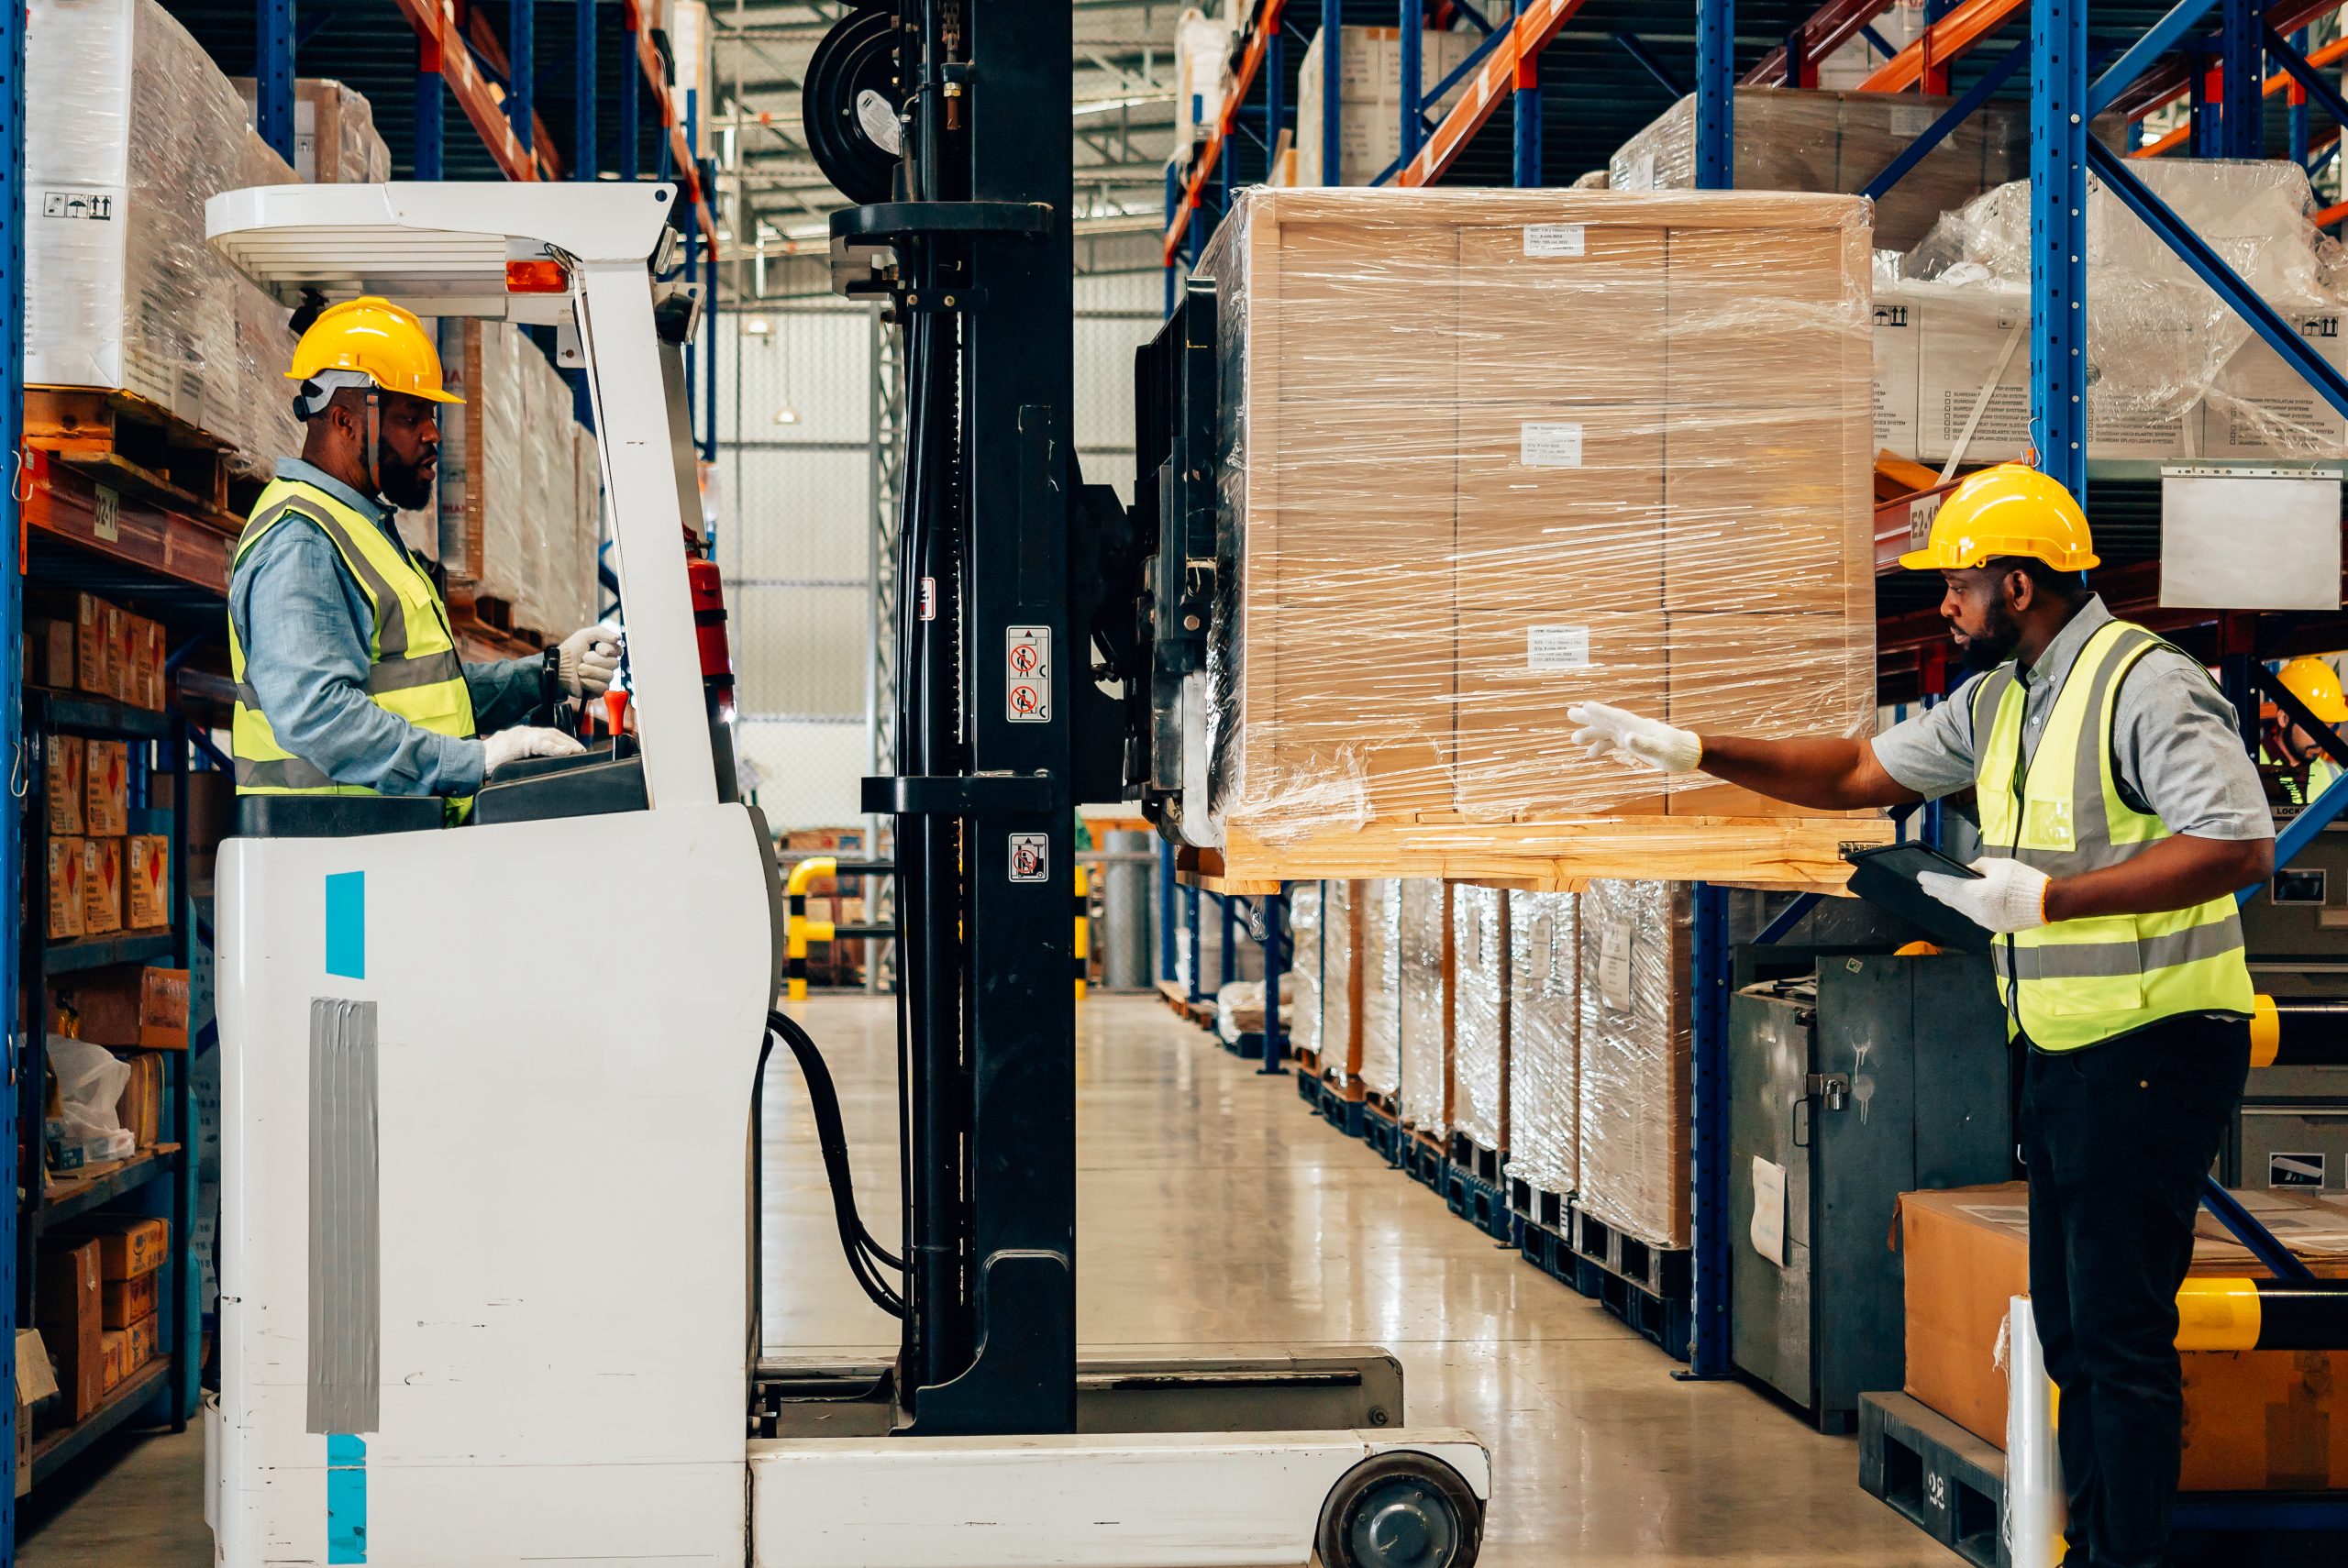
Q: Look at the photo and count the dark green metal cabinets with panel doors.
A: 1